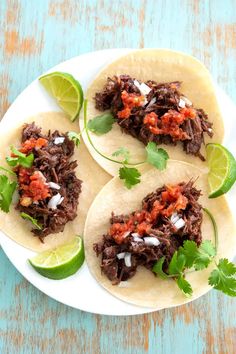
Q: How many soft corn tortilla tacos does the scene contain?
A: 3